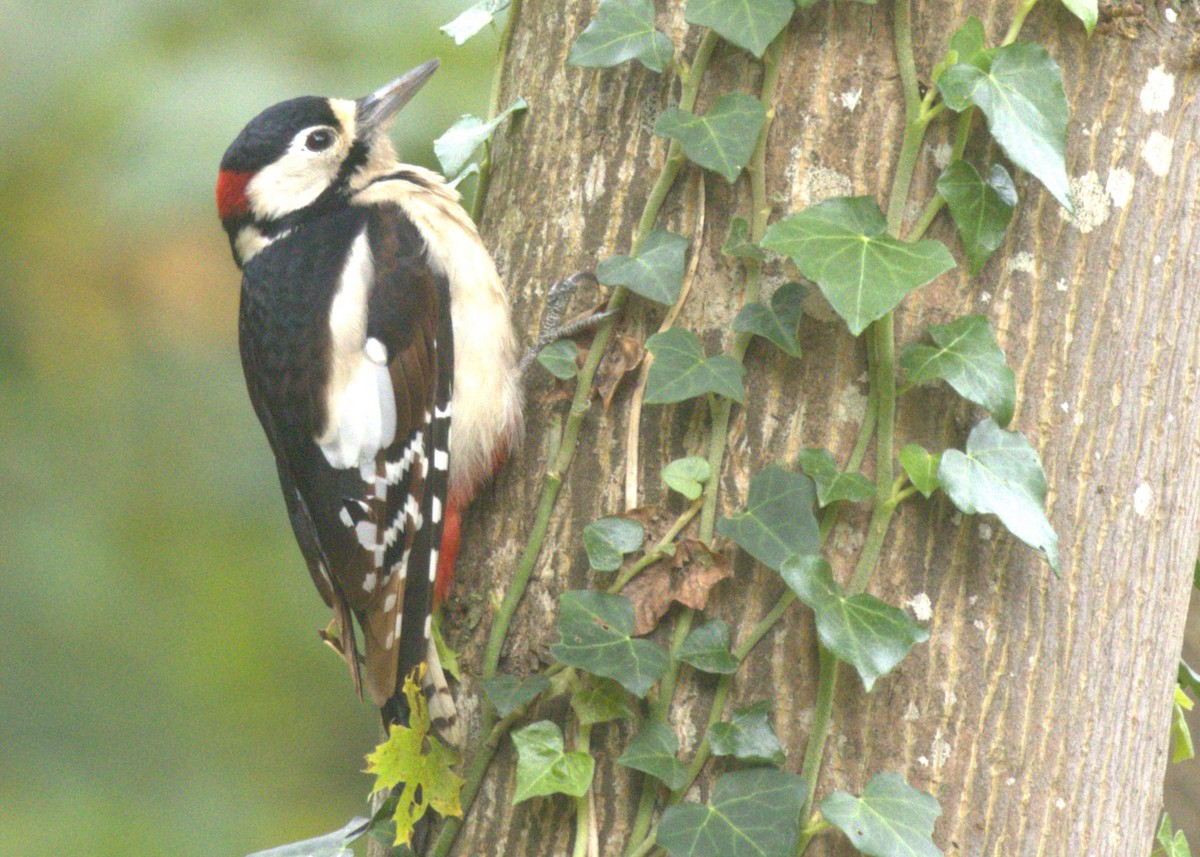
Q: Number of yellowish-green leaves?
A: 1